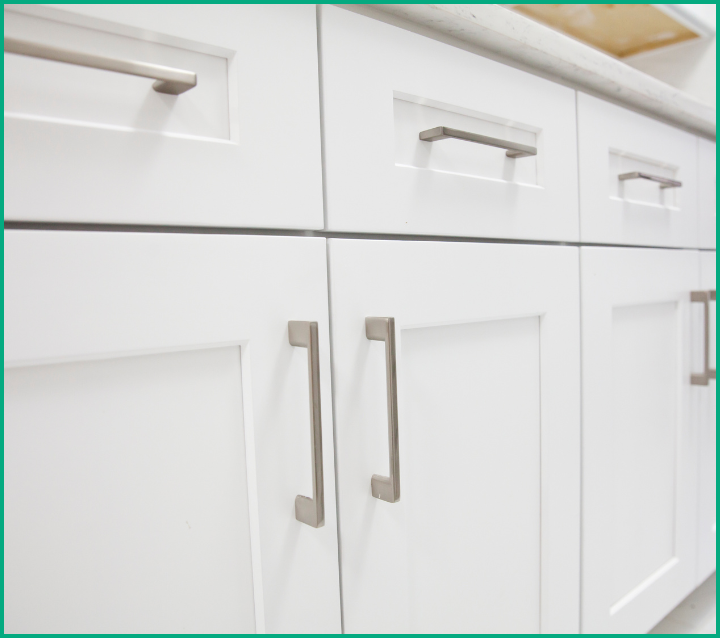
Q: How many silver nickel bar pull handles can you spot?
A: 7